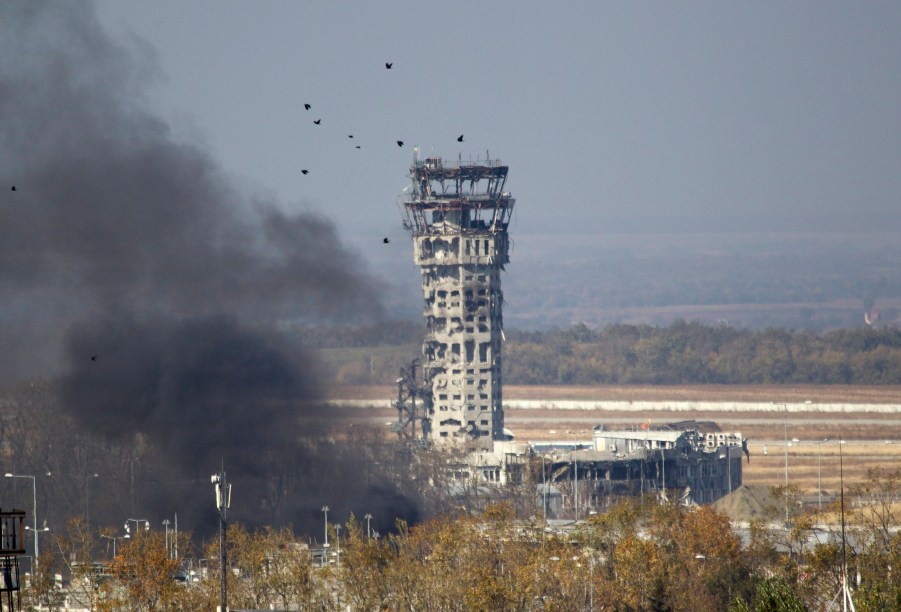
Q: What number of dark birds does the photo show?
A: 11